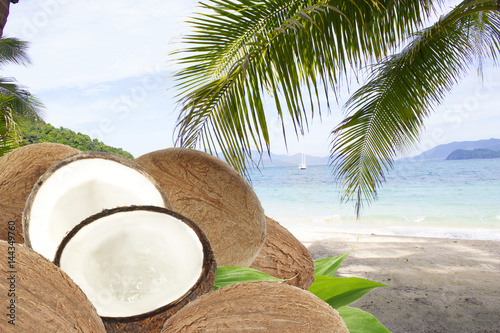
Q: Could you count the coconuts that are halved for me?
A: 2